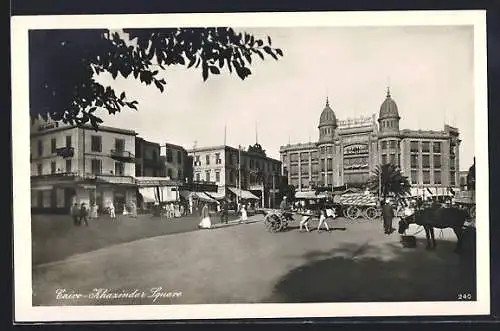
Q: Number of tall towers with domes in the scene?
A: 2